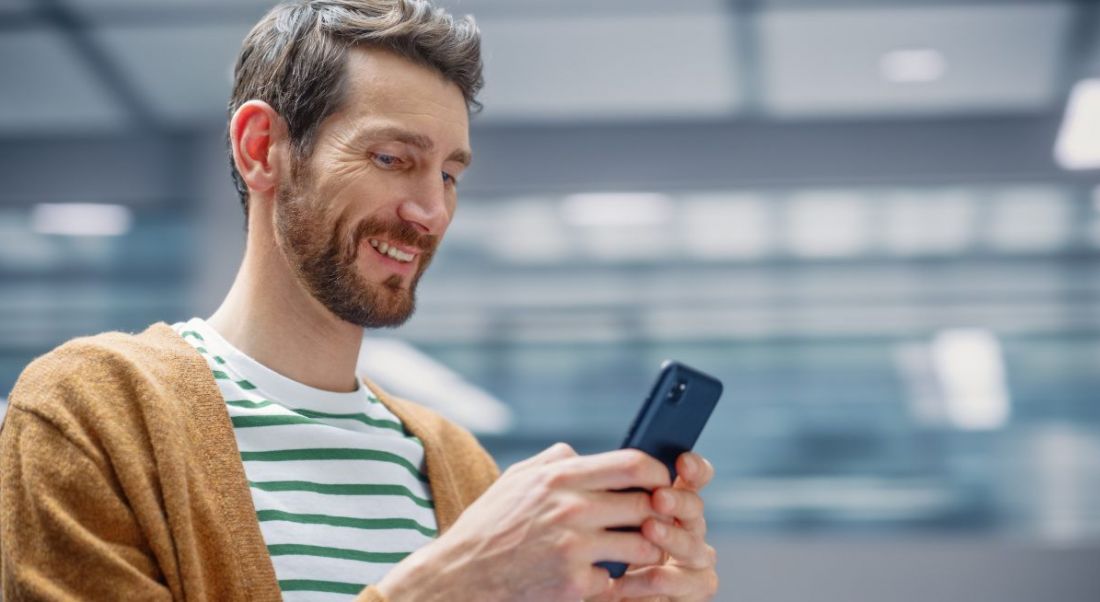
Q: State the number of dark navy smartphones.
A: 1